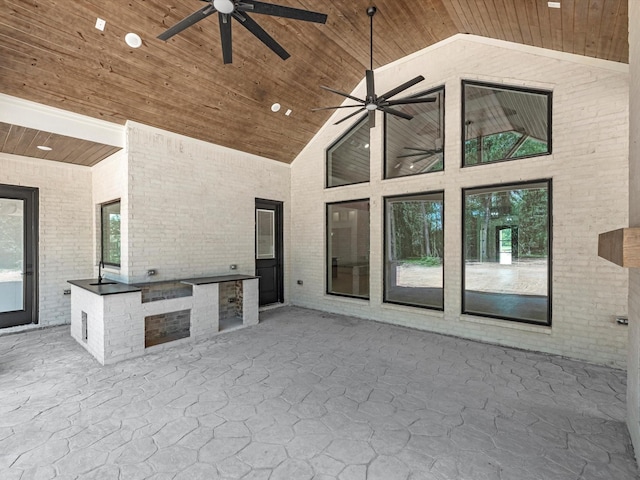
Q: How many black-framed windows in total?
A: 7